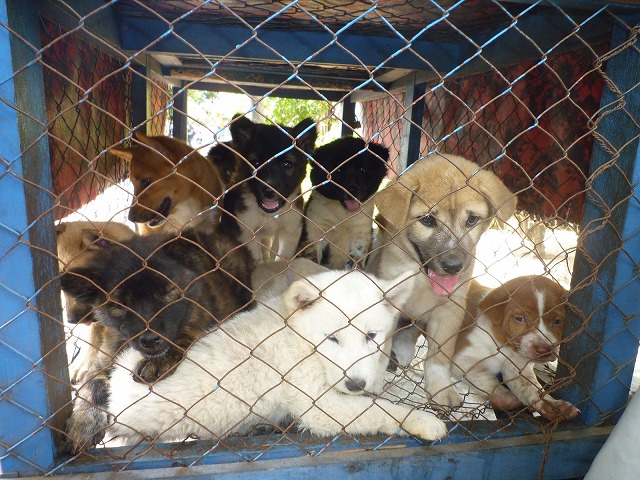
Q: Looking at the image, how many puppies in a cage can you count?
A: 8